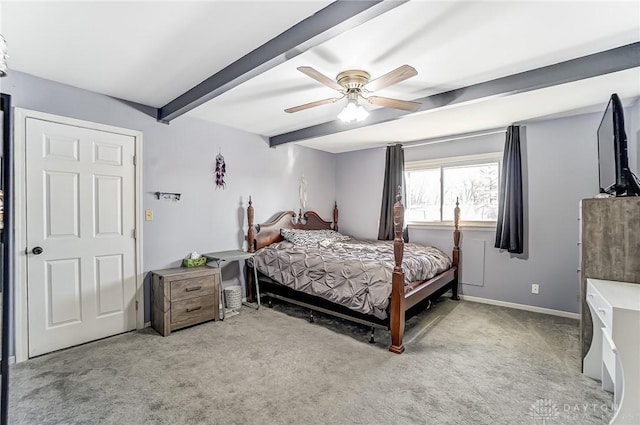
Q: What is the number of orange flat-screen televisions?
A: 0